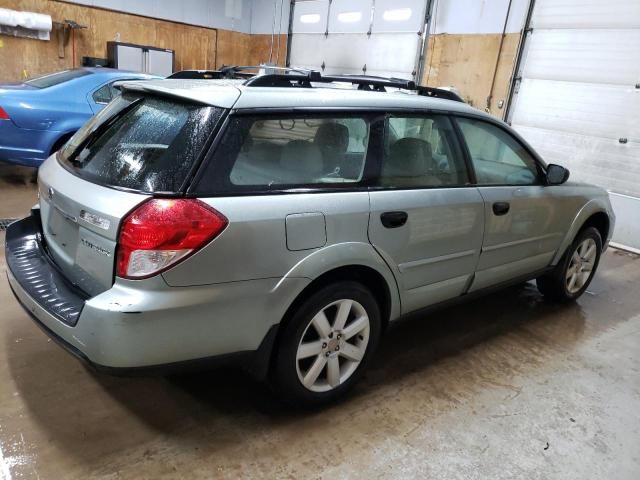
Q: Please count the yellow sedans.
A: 0